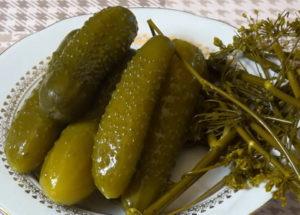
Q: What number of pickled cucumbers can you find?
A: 5